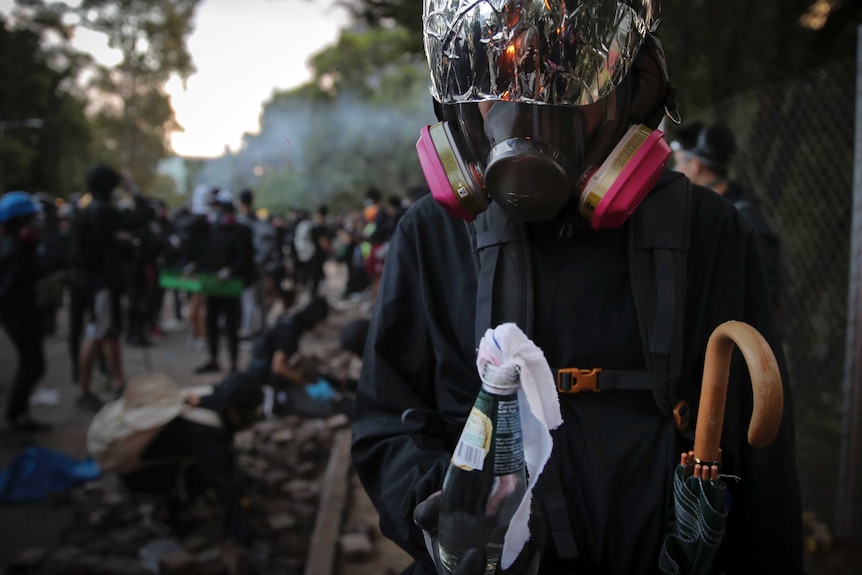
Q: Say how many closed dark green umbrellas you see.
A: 1